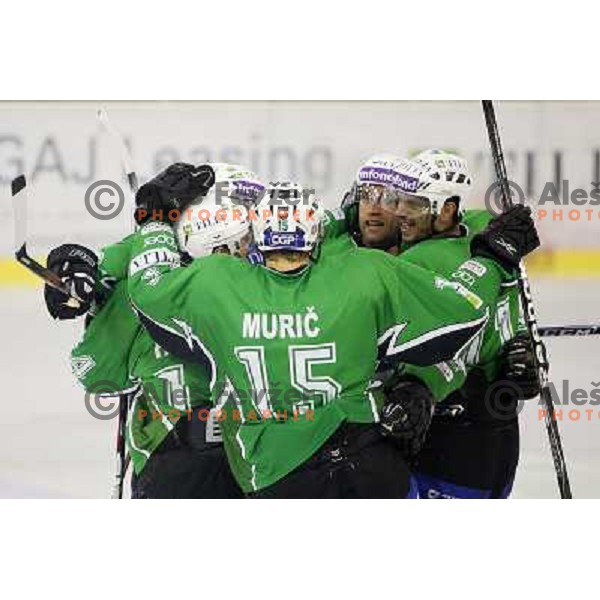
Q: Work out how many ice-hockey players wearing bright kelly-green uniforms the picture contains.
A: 5